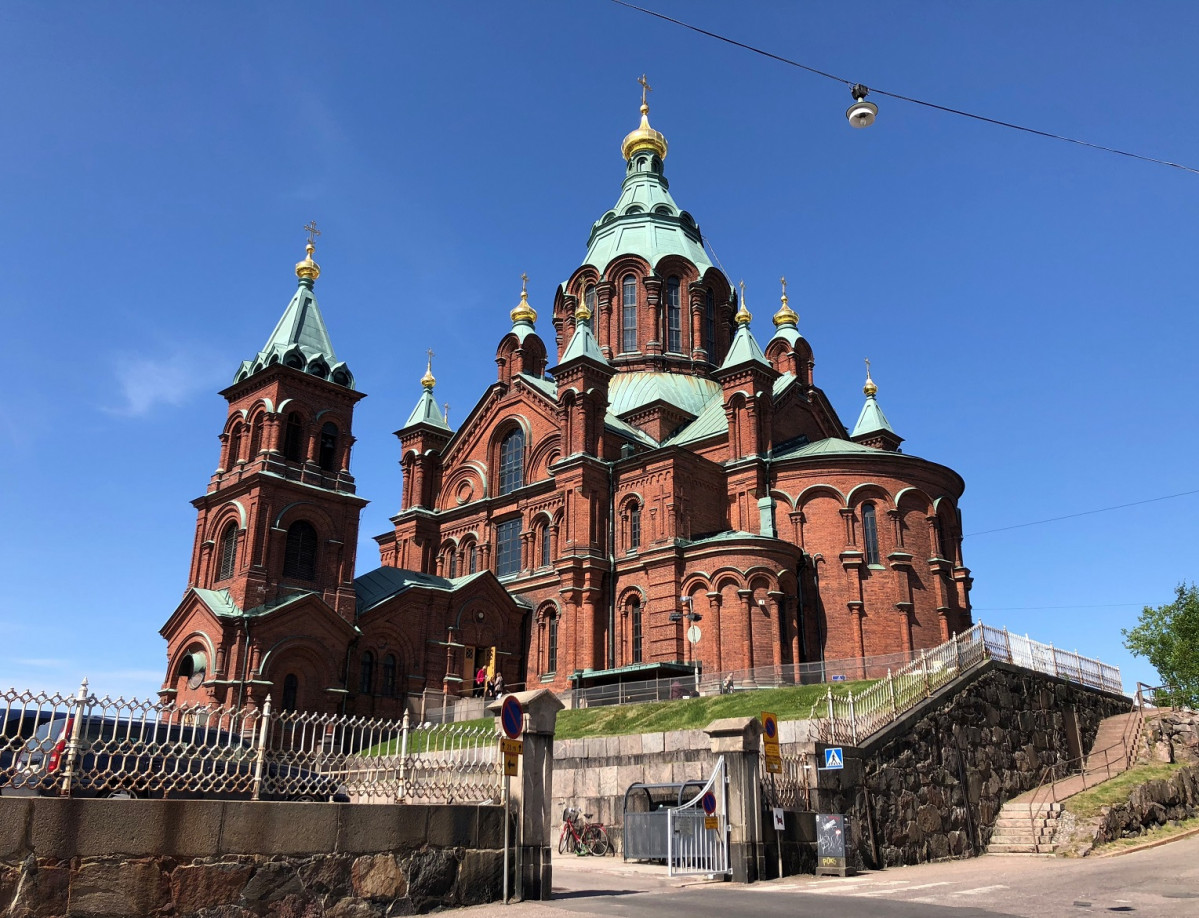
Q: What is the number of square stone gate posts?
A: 2